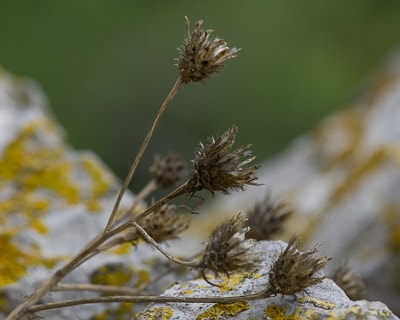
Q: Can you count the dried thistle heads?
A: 8